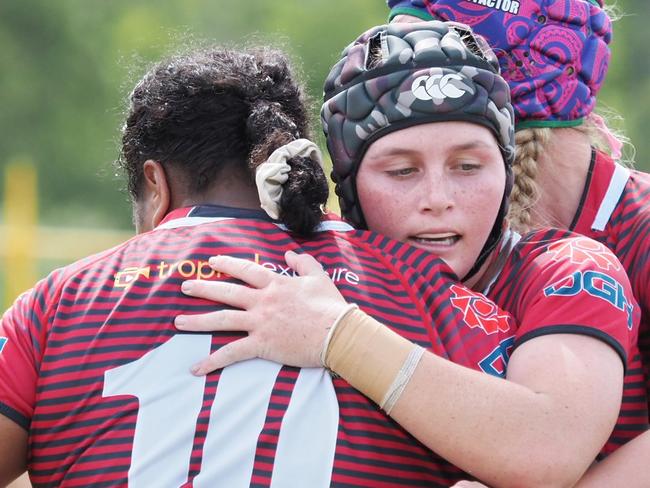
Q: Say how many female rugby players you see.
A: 3